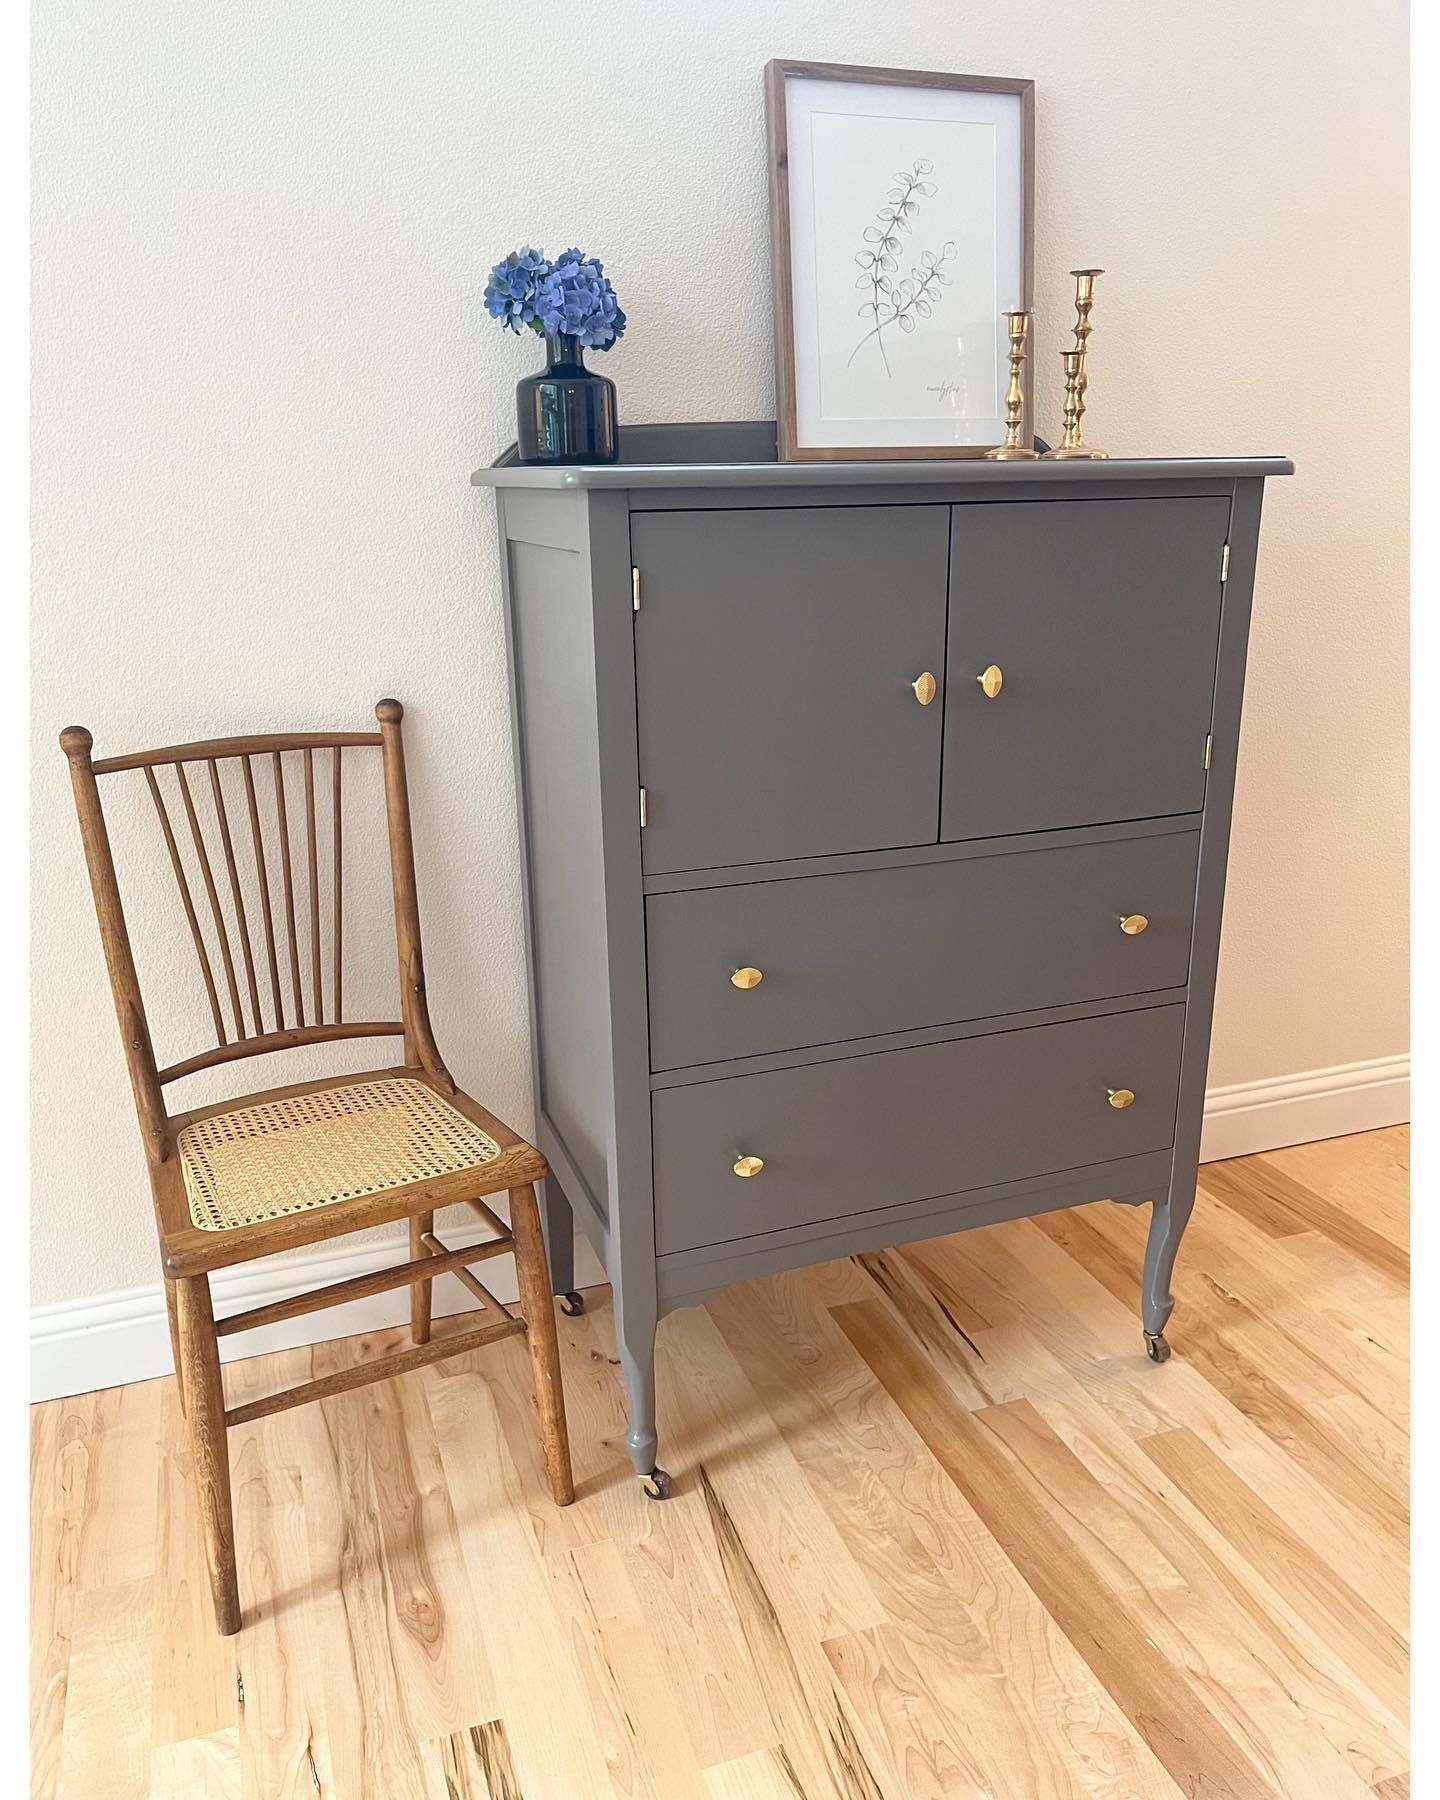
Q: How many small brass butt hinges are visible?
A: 4